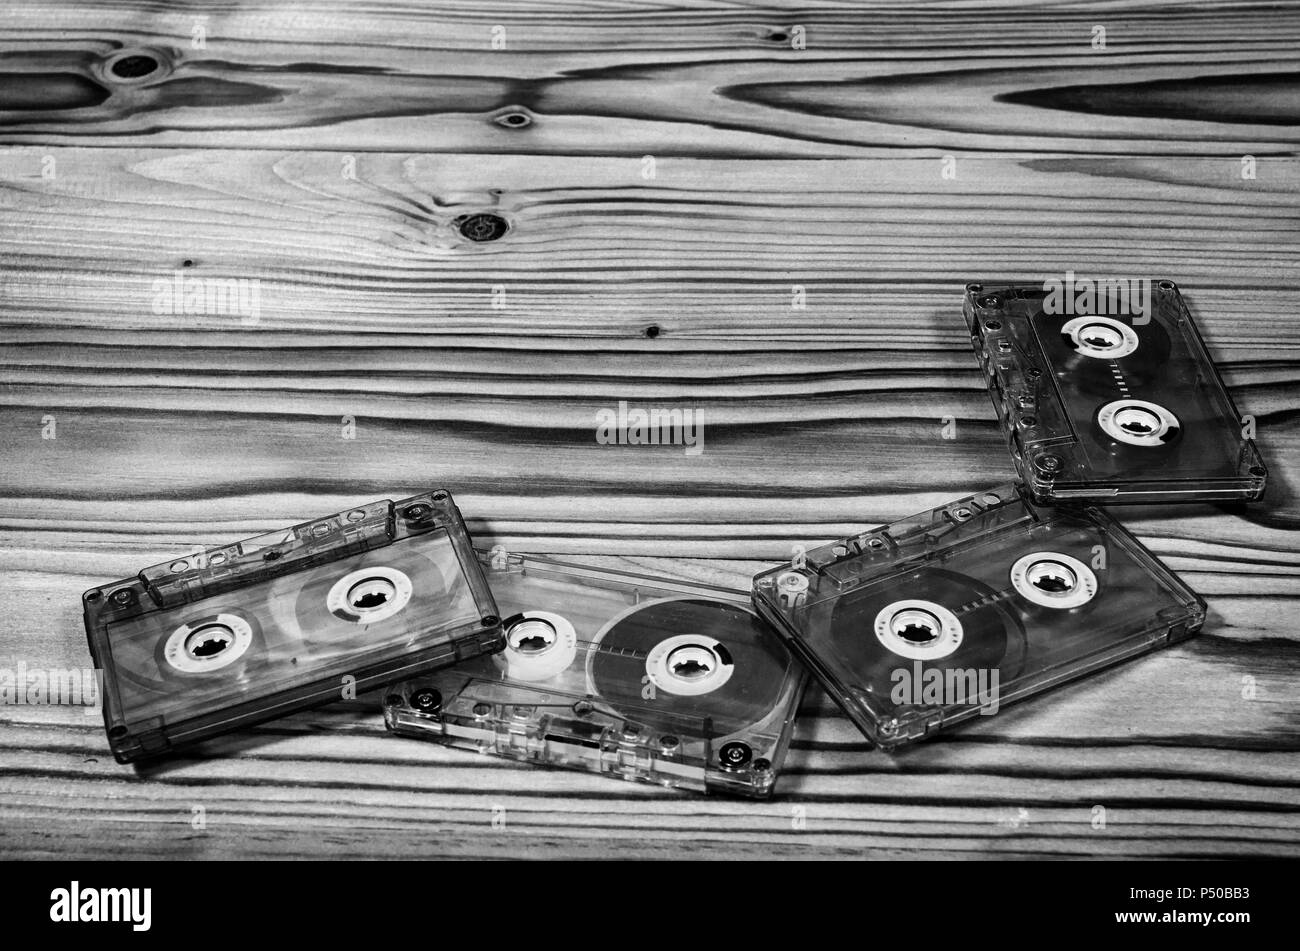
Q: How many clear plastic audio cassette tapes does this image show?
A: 4